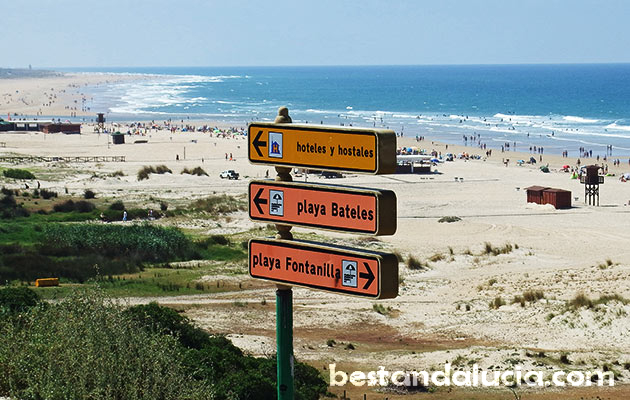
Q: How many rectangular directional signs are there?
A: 3